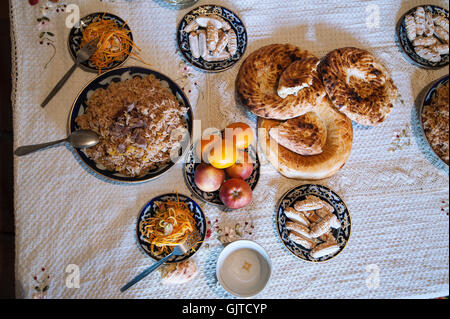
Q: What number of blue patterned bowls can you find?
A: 8